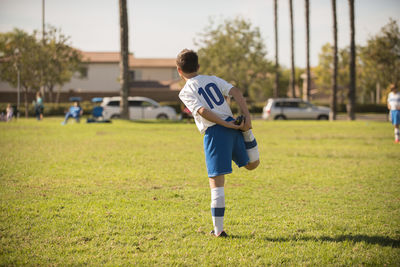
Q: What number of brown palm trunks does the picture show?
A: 6